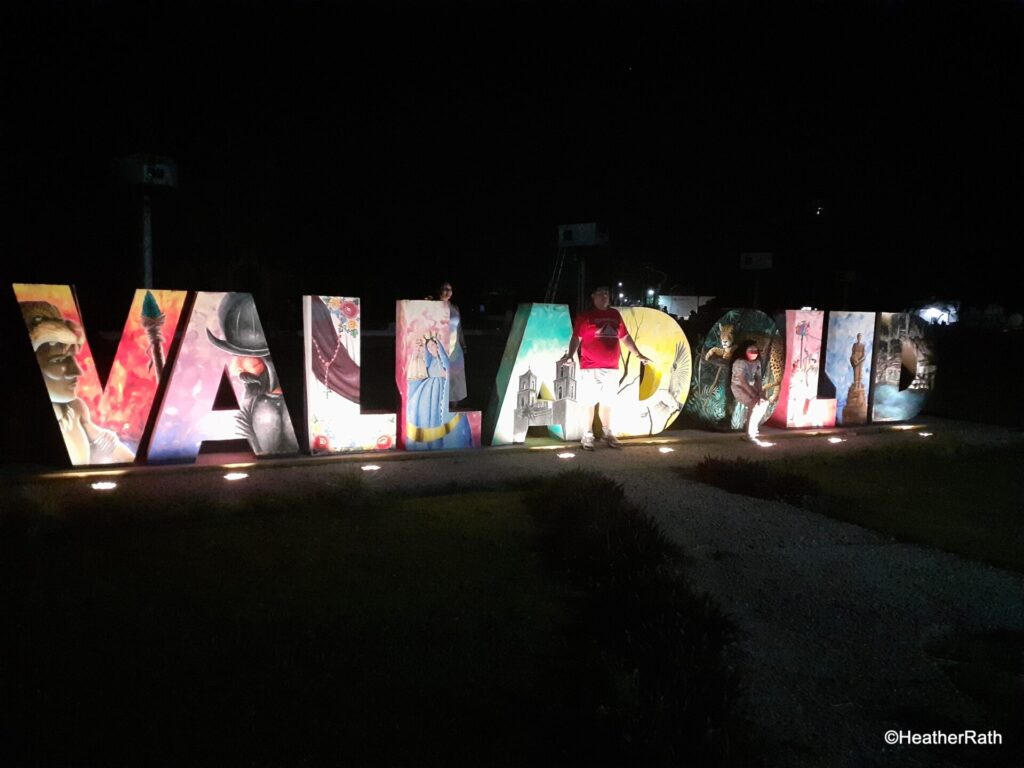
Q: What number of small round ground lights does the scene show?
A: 8